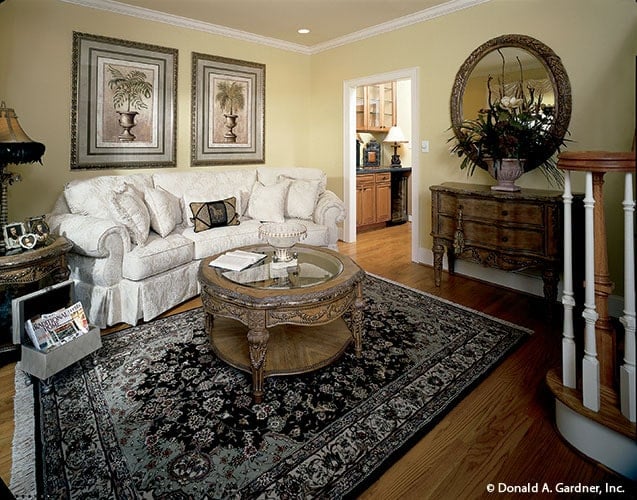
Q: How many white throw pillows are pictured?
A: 4